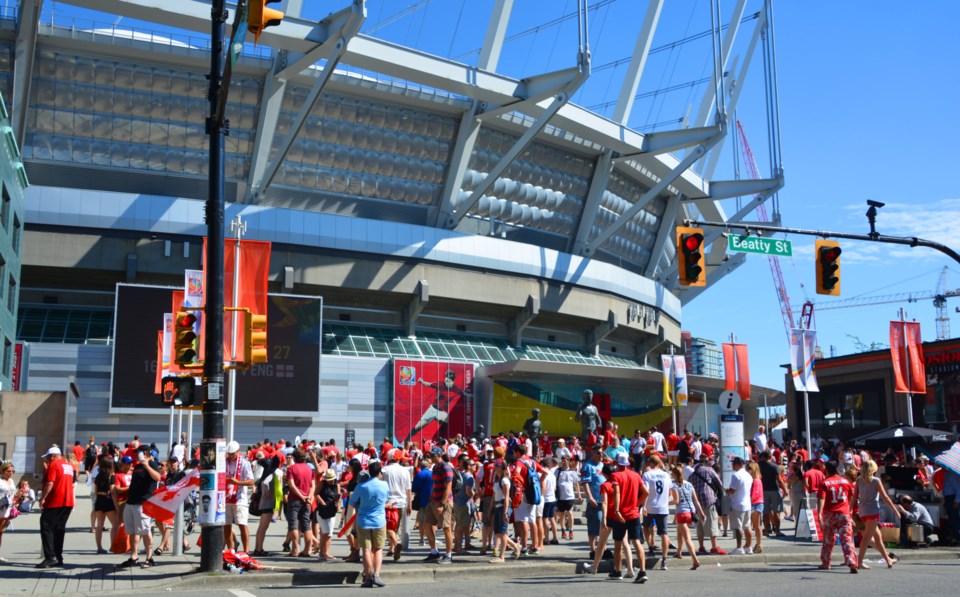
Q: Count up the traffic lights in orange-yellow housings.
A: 5